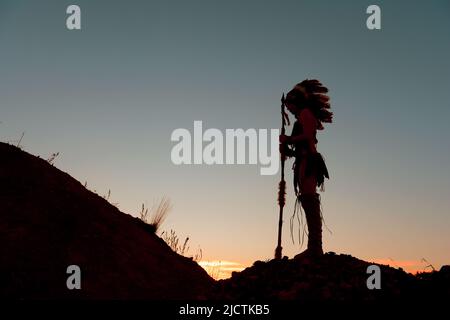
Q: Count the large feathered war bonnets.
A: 1